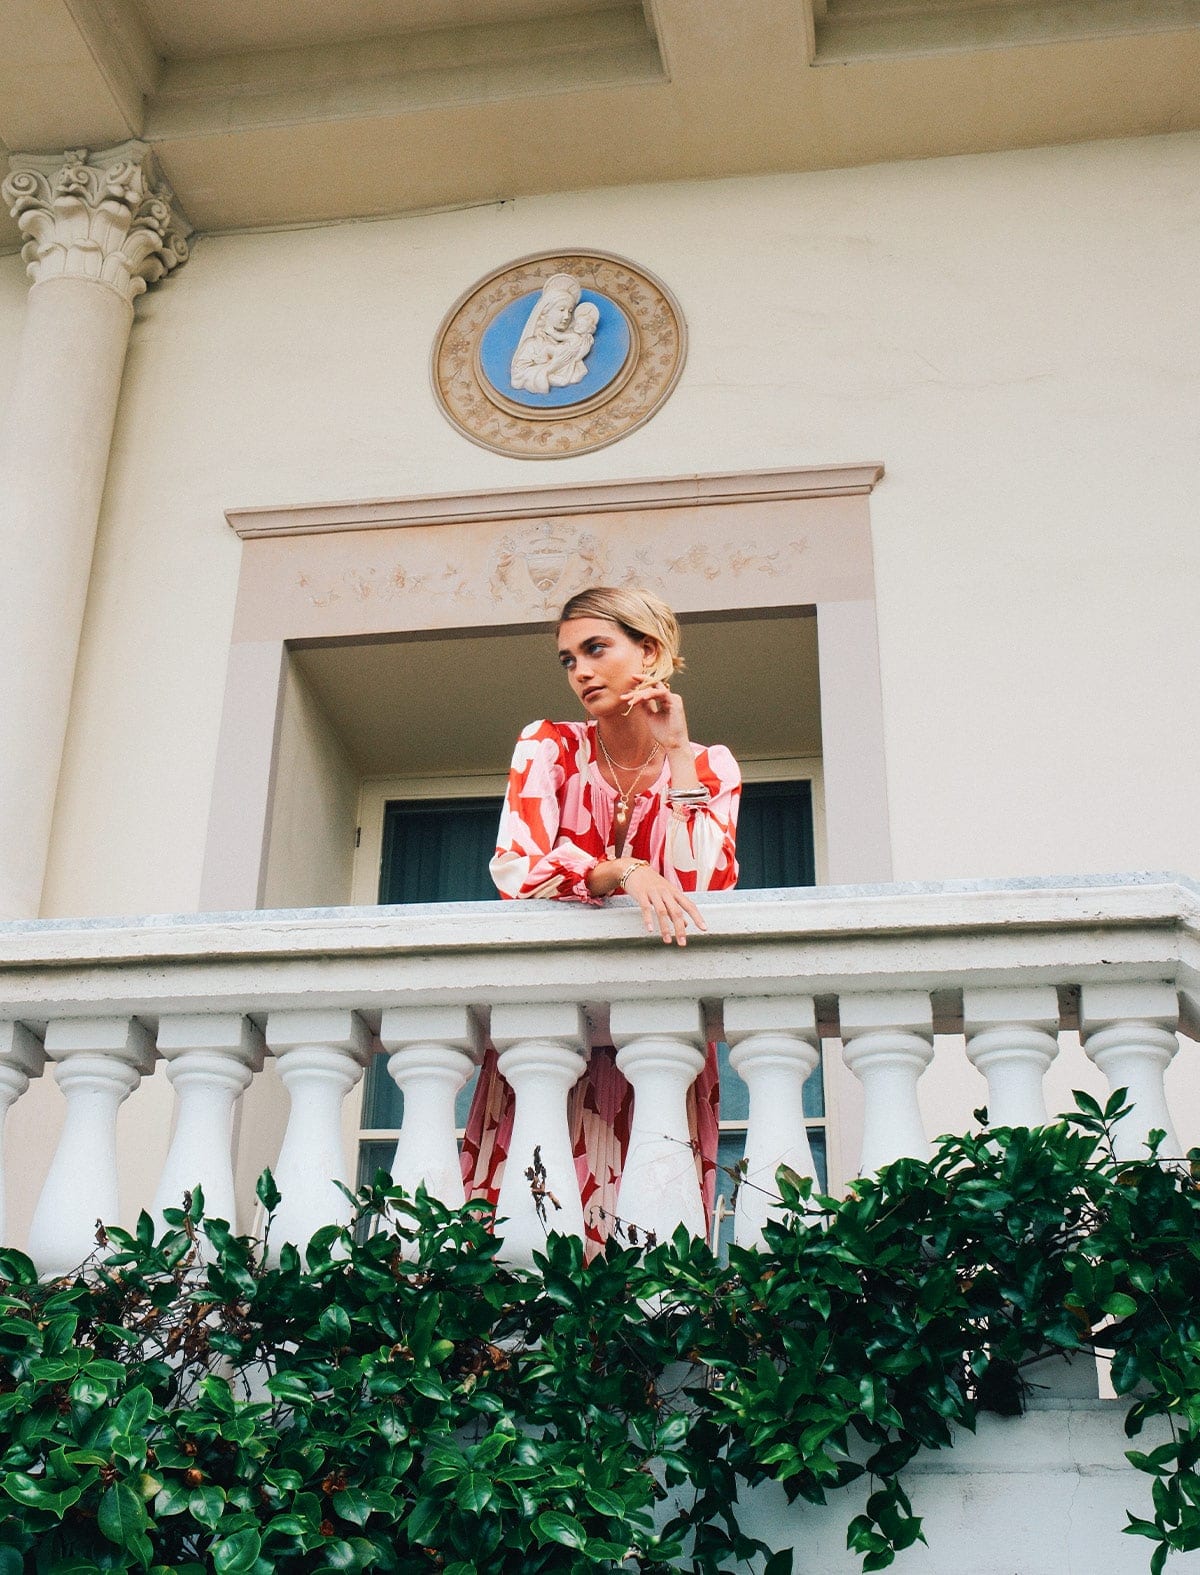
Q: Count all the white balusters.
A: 11